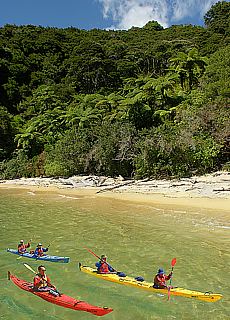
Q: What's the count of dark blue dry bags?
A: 2